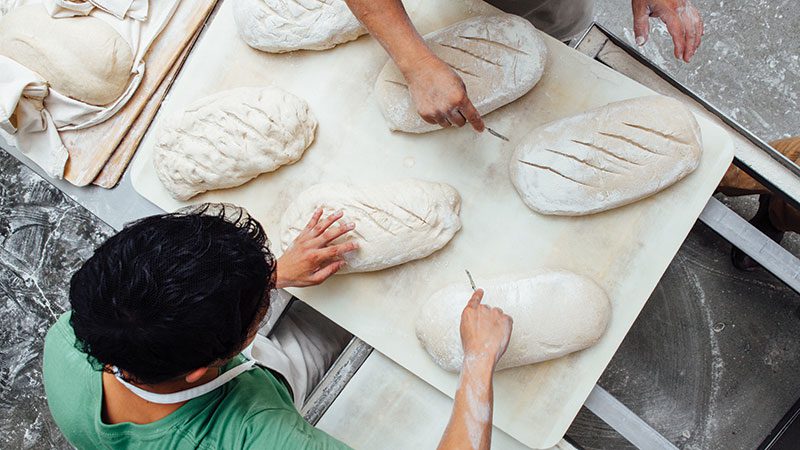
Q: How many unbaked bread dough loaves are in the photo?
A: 7